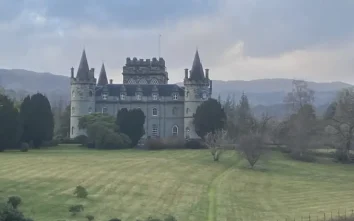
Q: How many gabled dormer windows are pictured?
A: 5